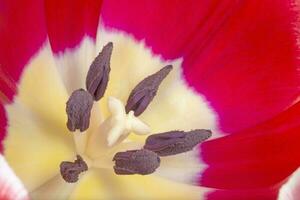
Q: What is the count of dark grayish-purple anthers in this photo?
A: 6